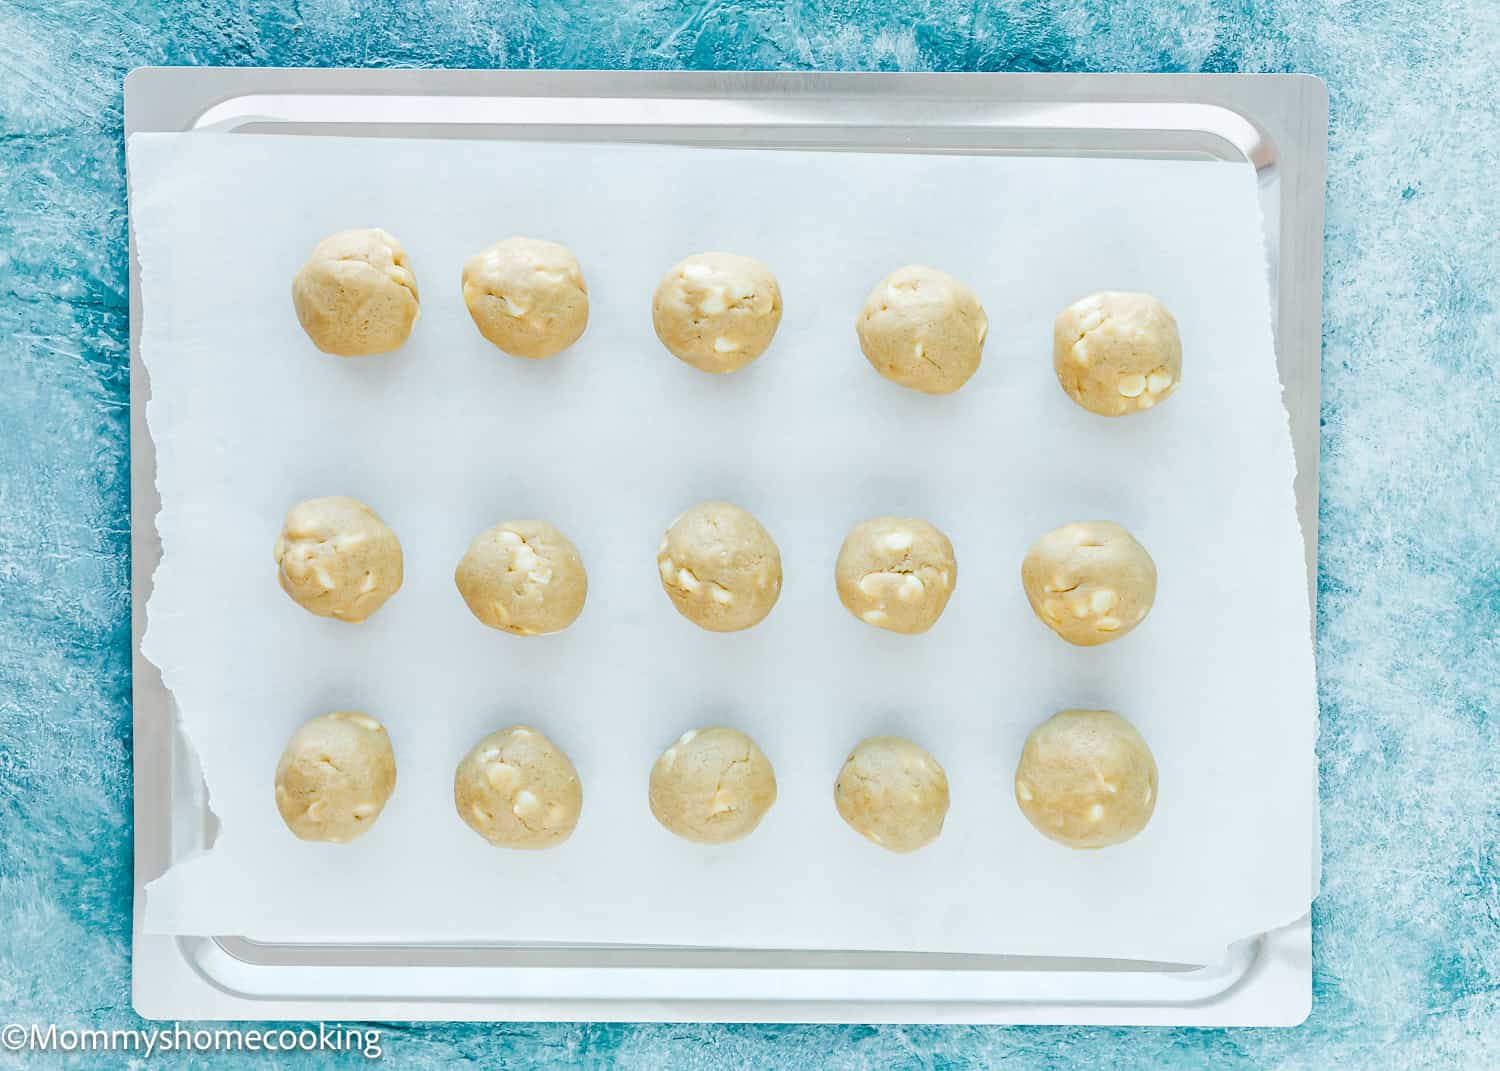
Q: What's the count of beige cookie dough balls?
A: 15